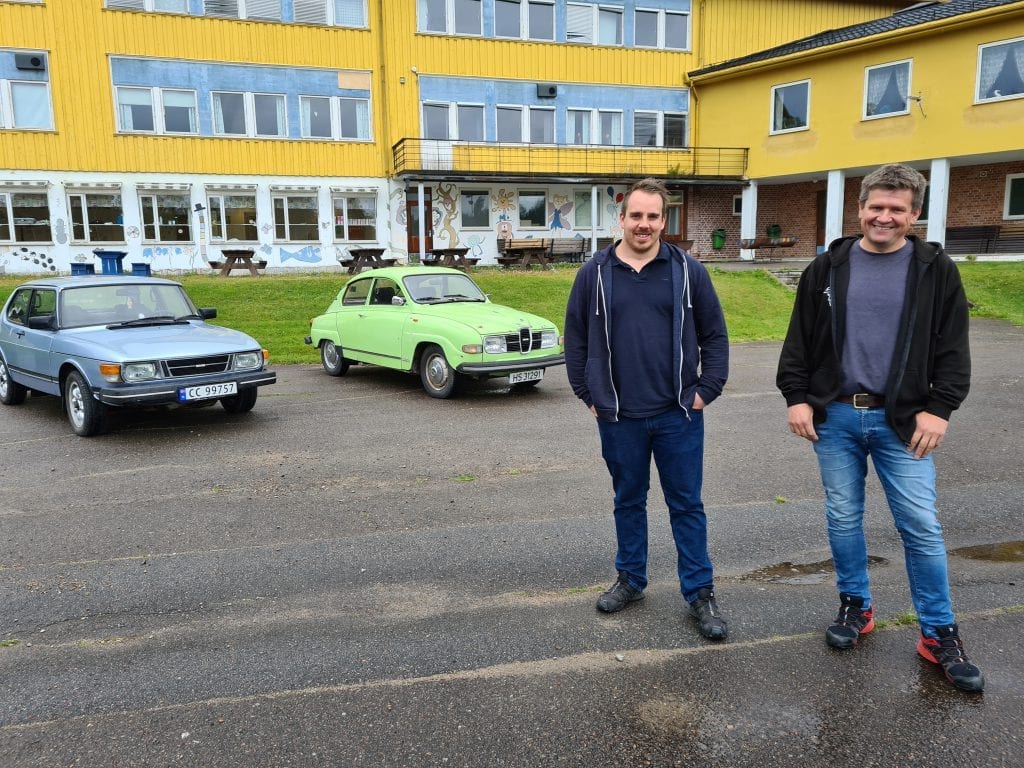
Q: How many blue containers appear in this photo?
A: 3